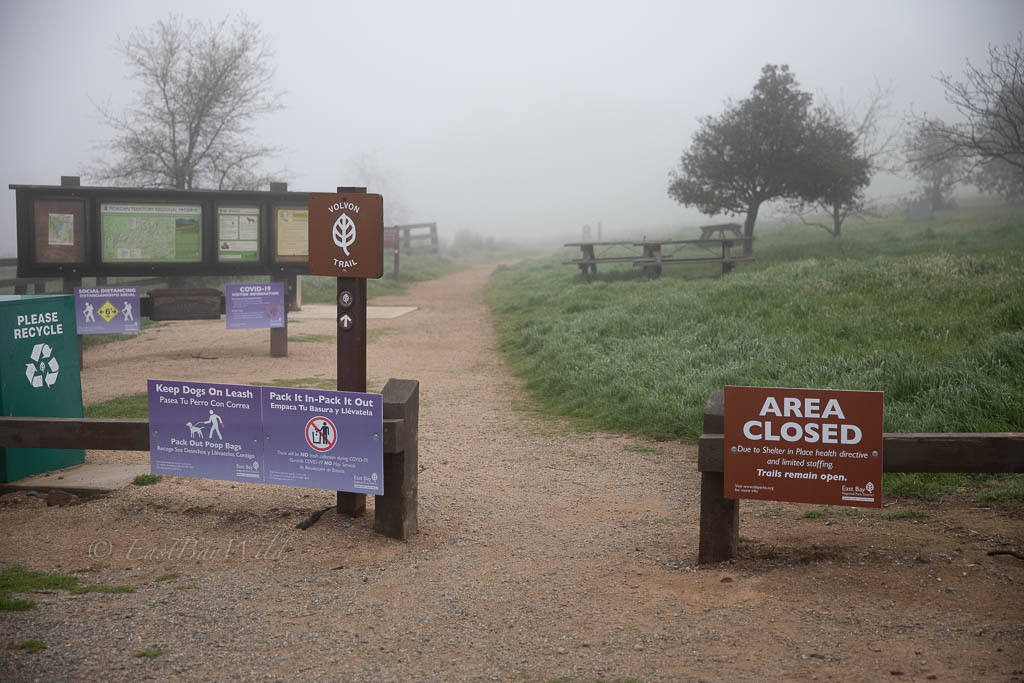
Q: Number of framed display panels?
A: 4